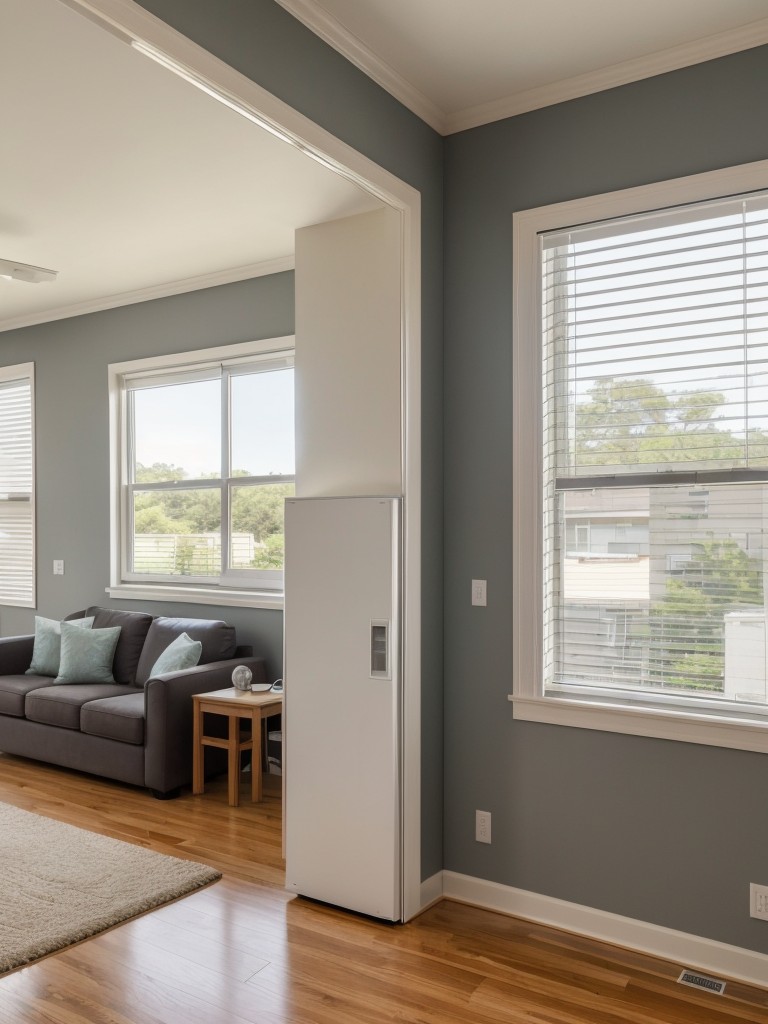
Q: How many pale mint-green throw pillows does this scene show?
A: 3